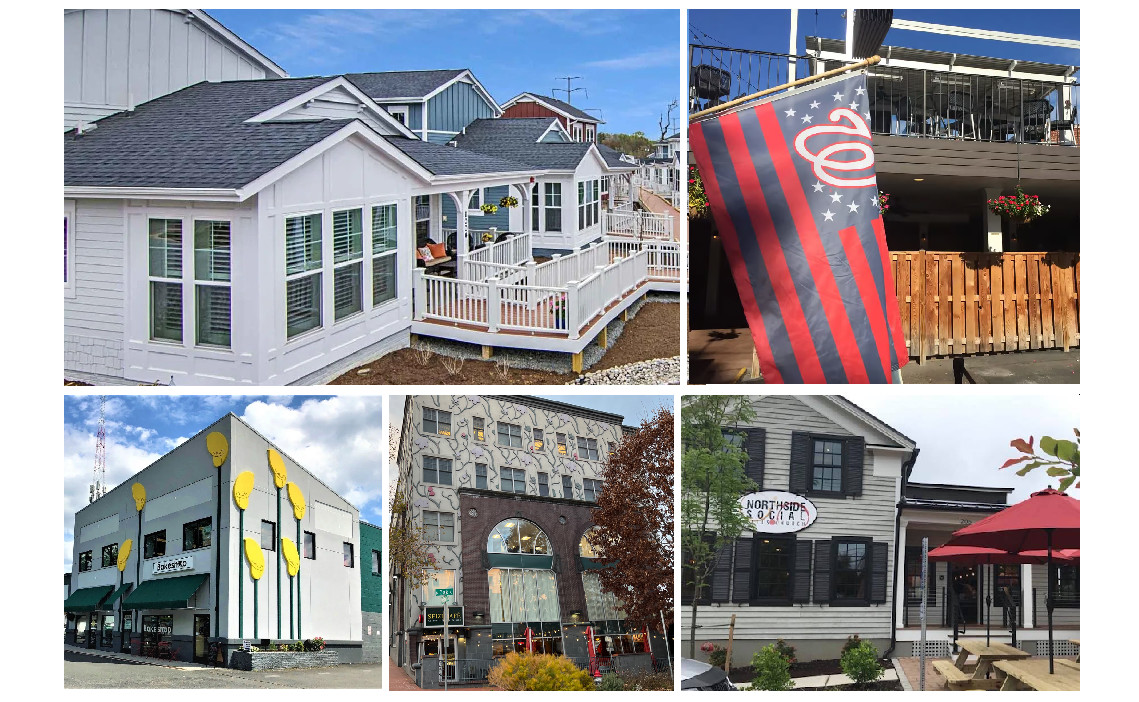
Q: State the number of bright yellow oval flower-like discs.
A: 8